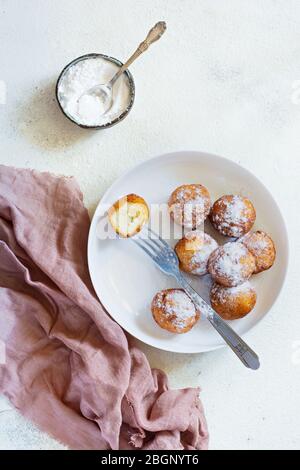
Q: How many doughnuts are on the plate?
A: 8